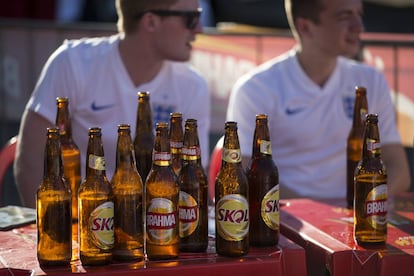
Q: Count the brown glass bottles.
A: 12